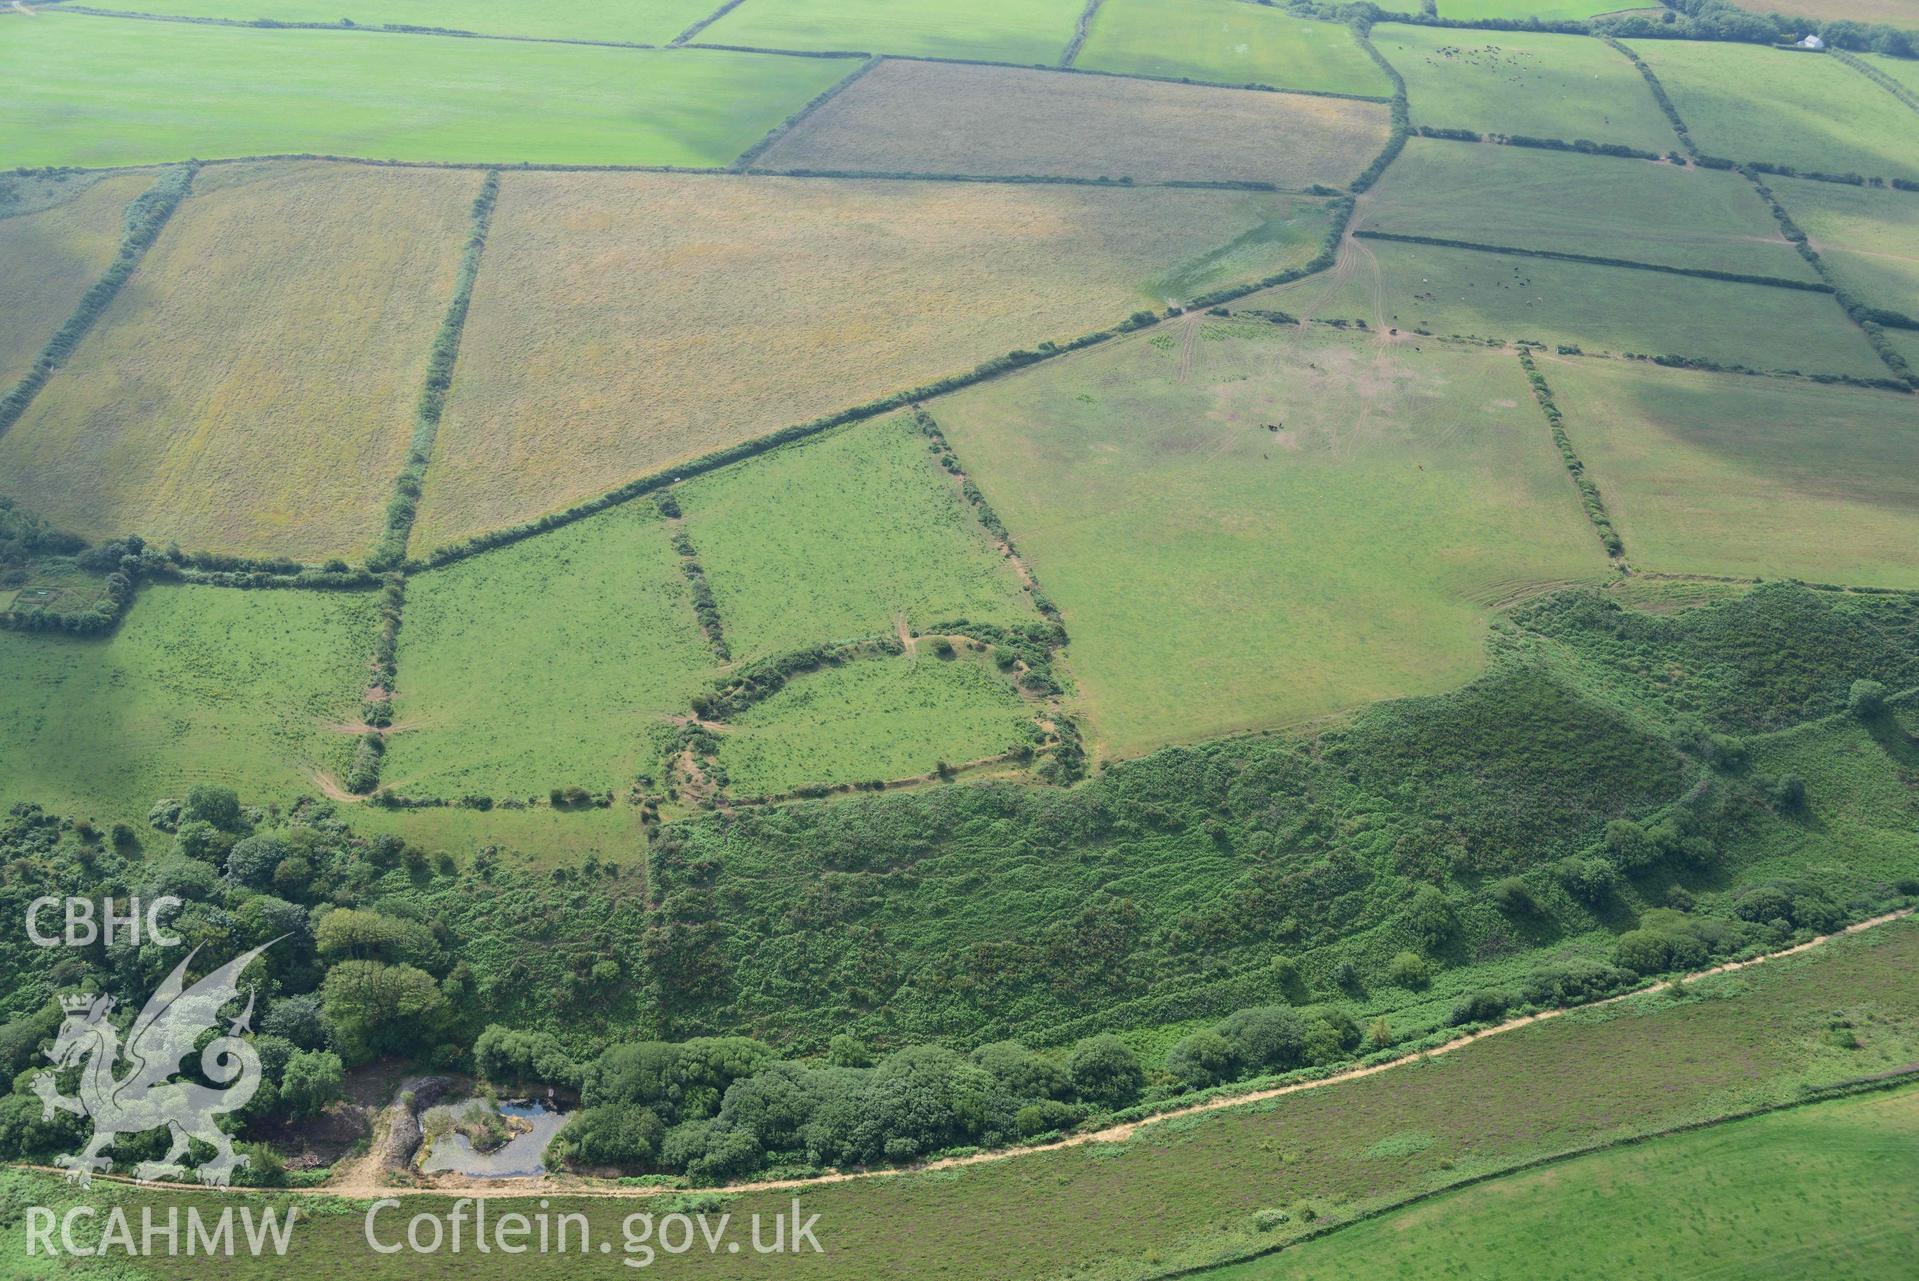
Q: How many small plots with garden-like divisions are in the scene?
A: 1